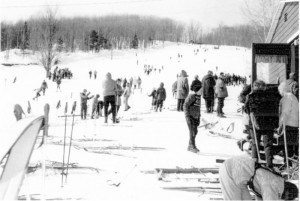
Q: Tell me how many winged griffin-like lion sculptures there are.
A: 0